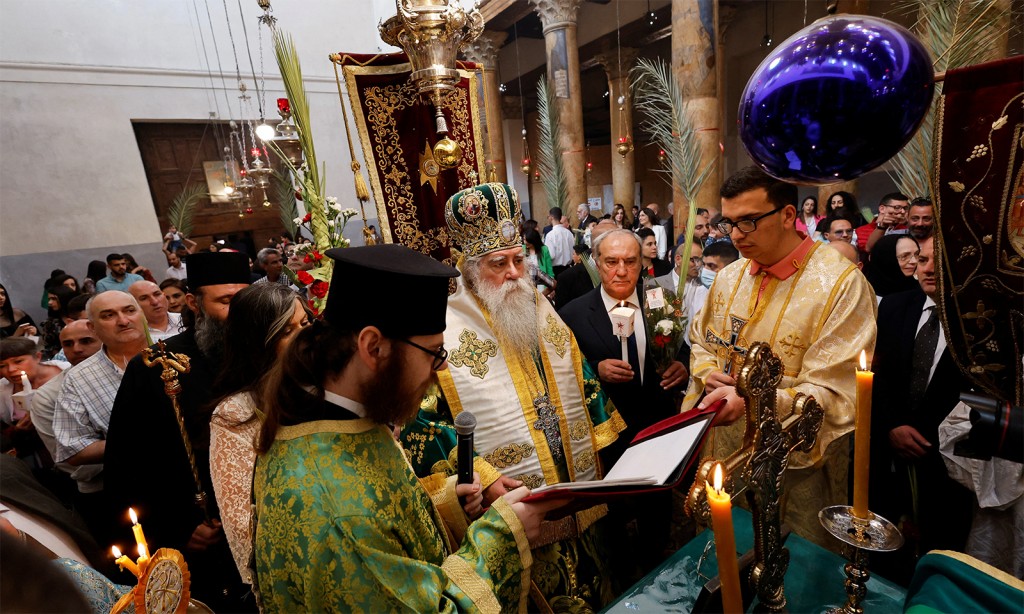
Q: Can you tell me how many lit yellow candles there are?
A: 5